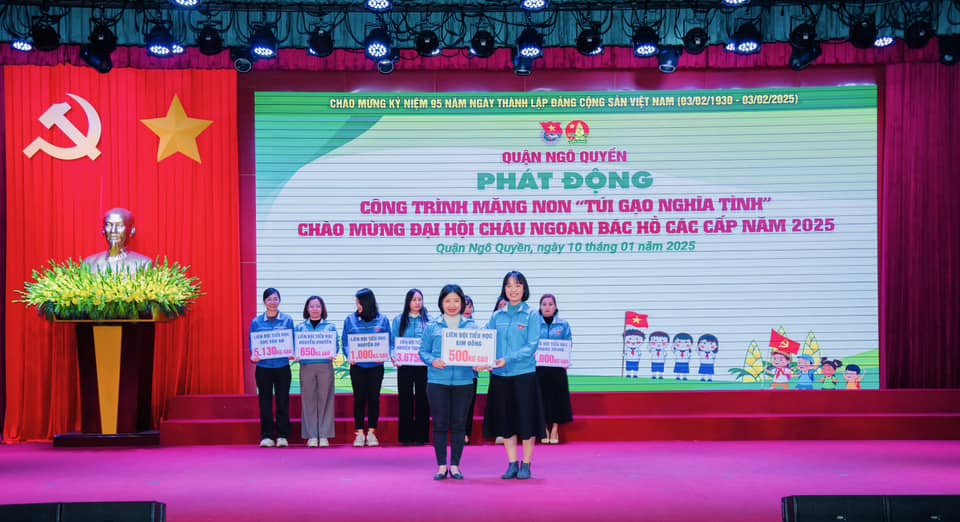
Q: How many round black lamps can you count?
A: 11